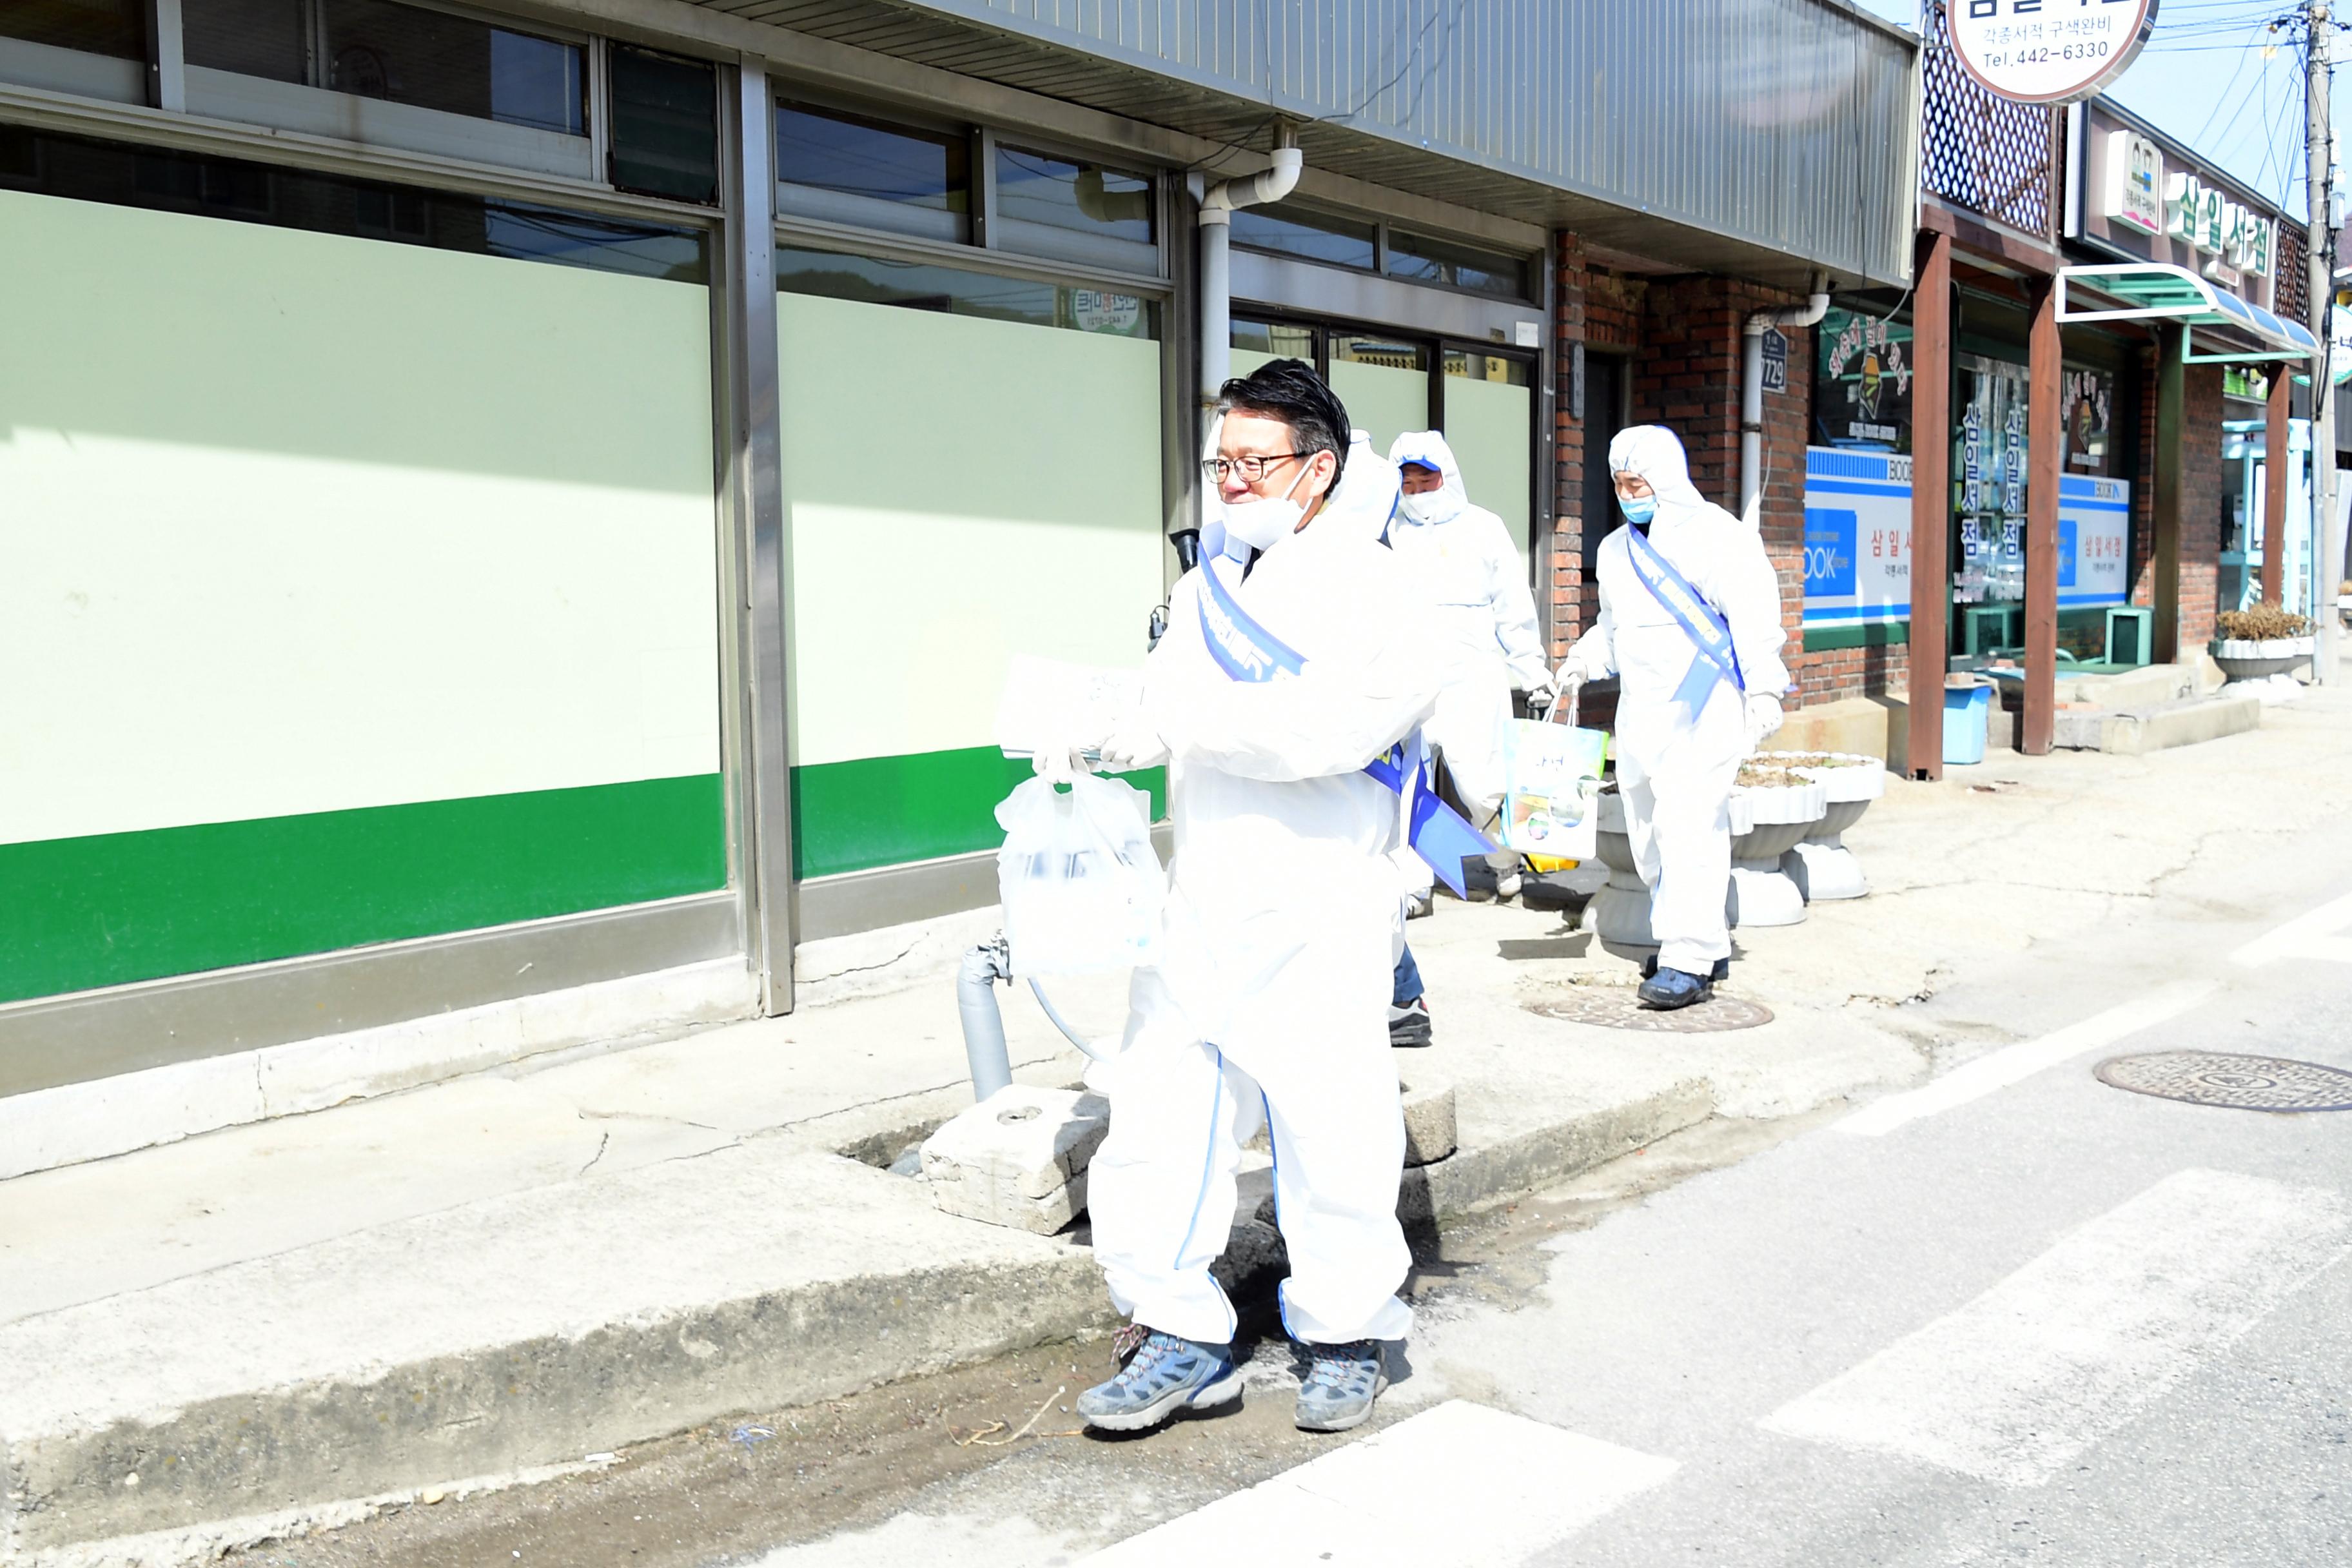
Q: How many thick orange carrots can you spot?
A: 0